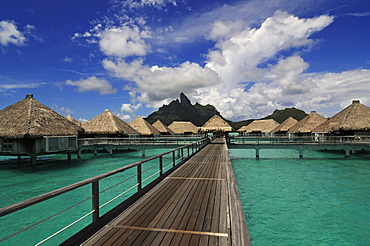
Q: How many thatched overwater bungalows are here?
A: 11